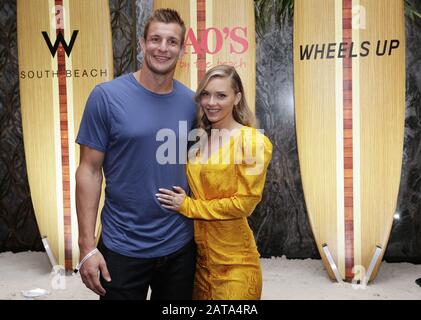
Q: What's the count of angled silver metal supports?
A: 3